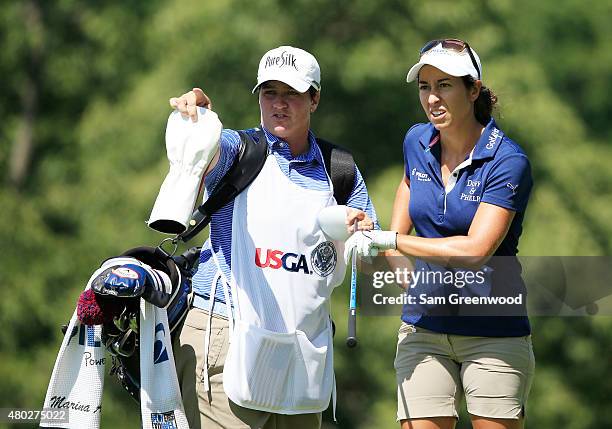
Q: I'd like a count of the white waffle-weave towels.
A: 2